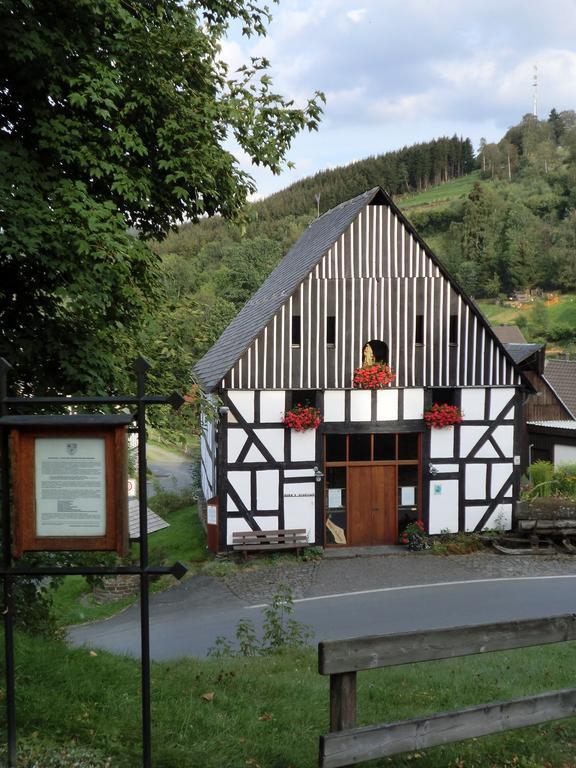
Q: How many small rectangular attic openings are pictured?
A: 4